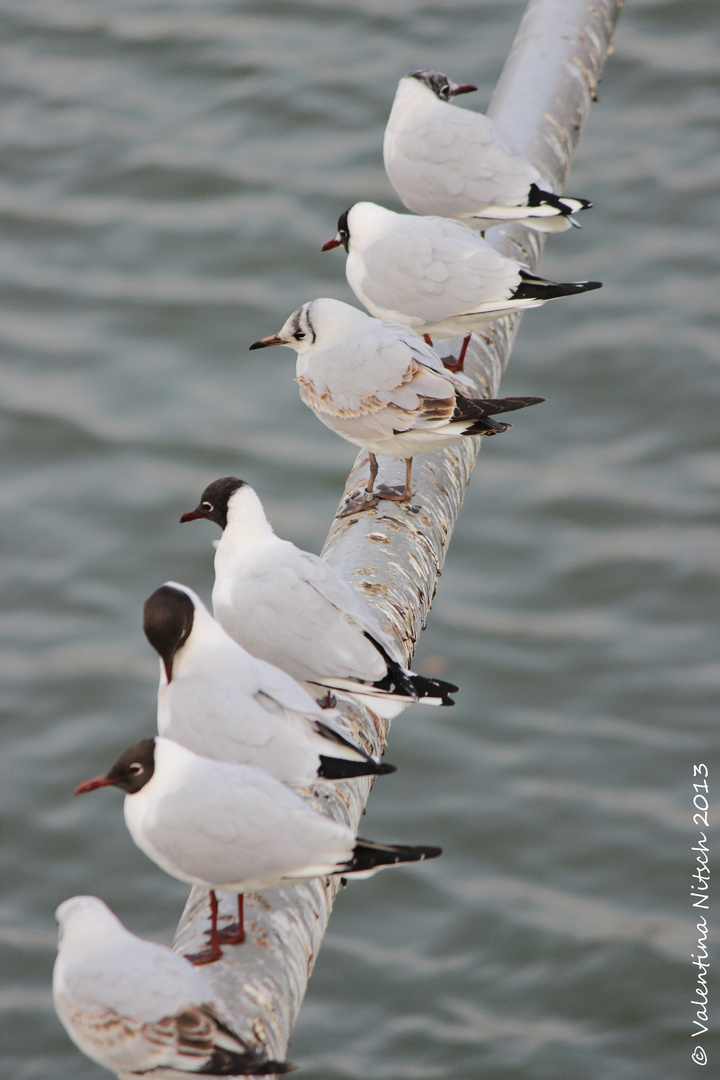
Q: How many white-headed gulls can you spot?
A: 2